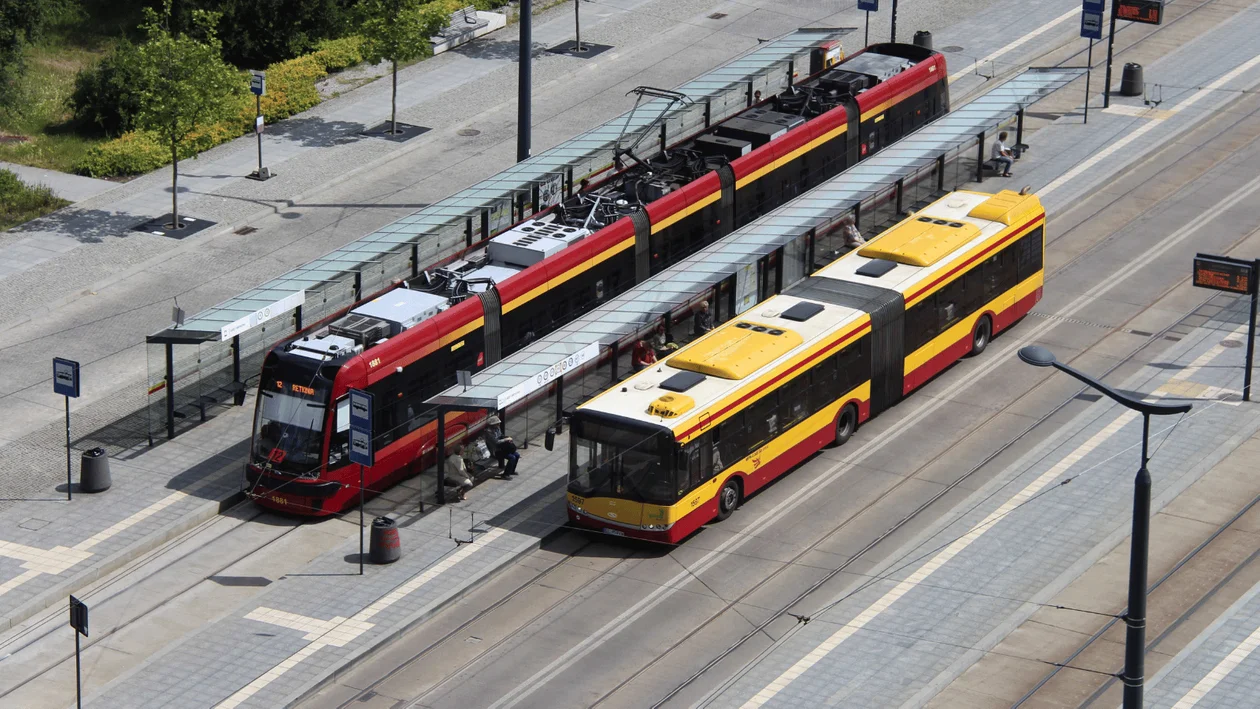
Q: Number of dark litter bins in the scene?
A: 4